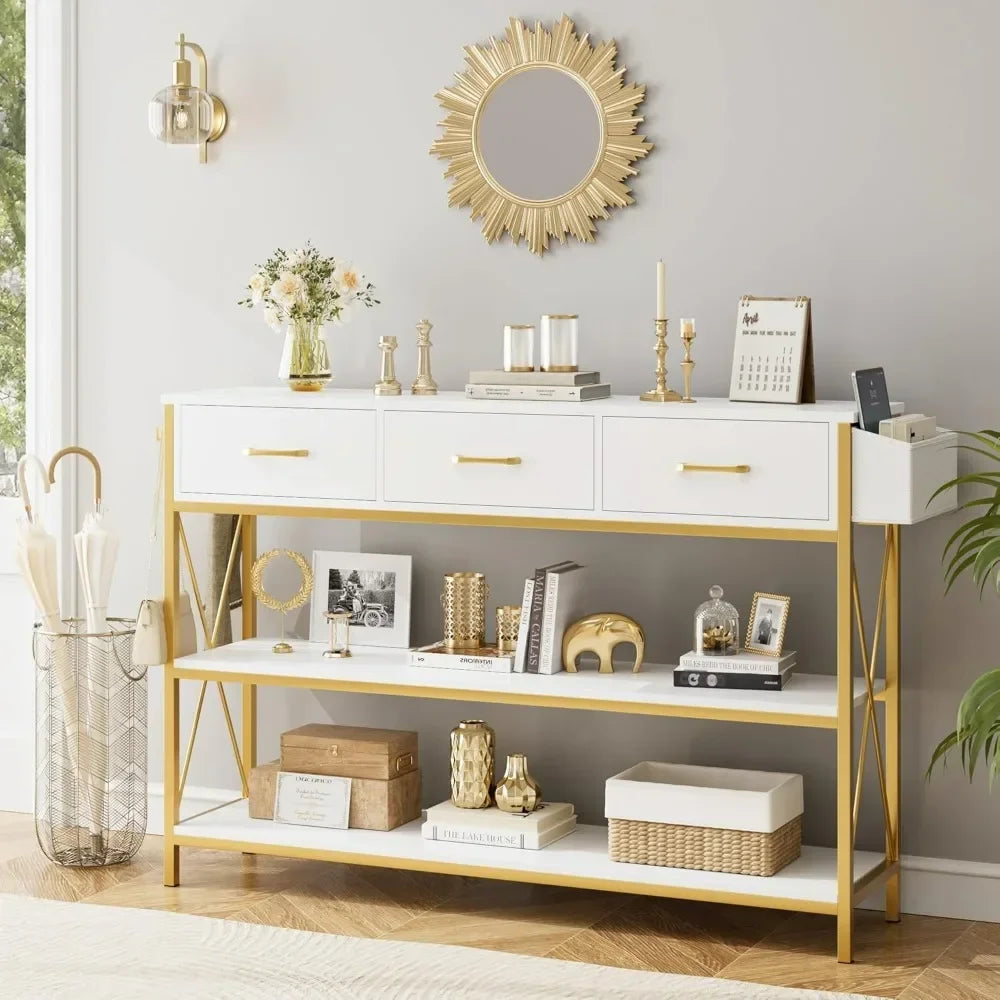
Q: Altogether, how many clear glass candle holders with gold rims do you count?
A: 2